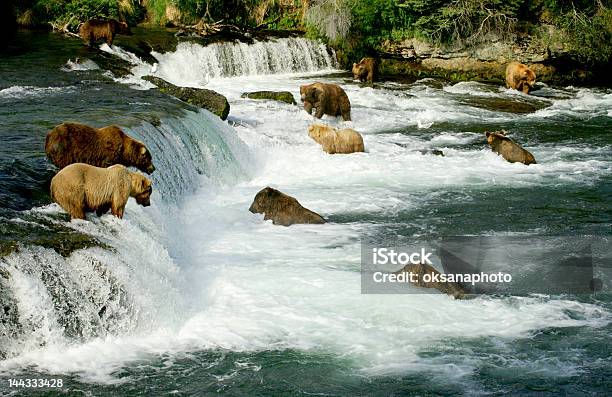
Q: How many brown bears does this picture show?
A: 10